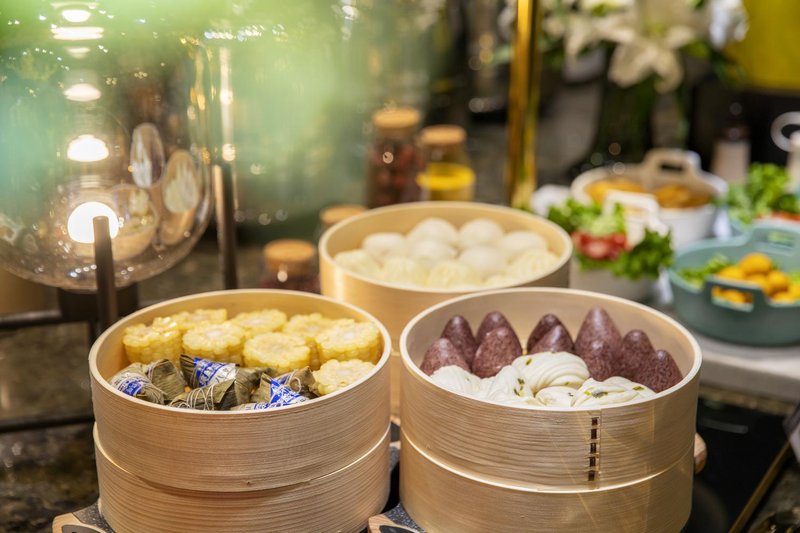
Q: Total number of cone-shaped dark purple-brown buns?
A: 10